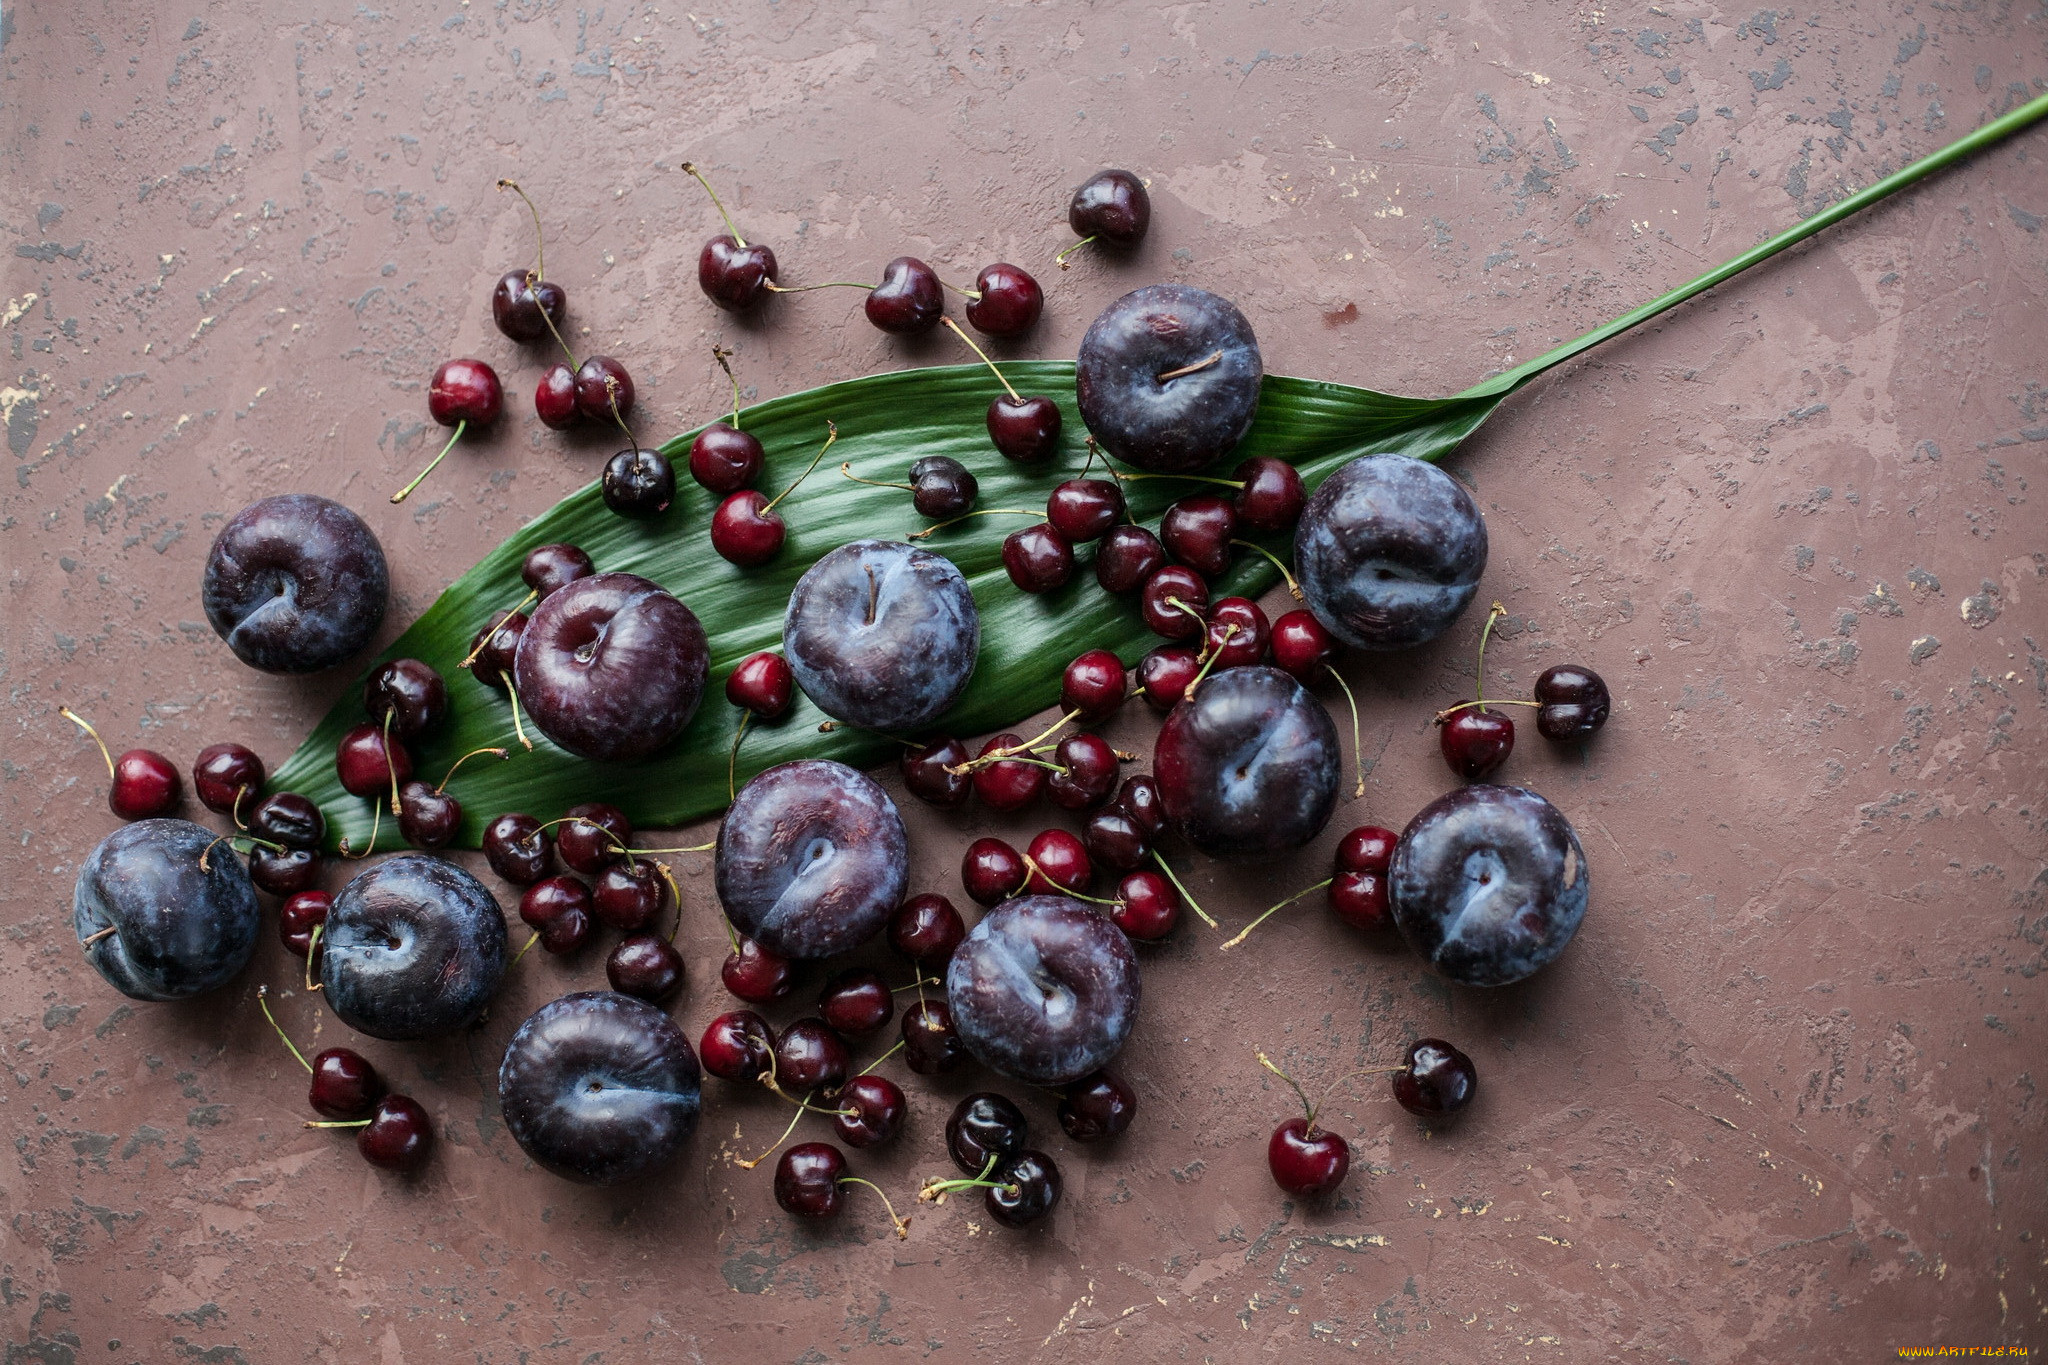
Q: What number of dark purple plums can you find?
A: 12